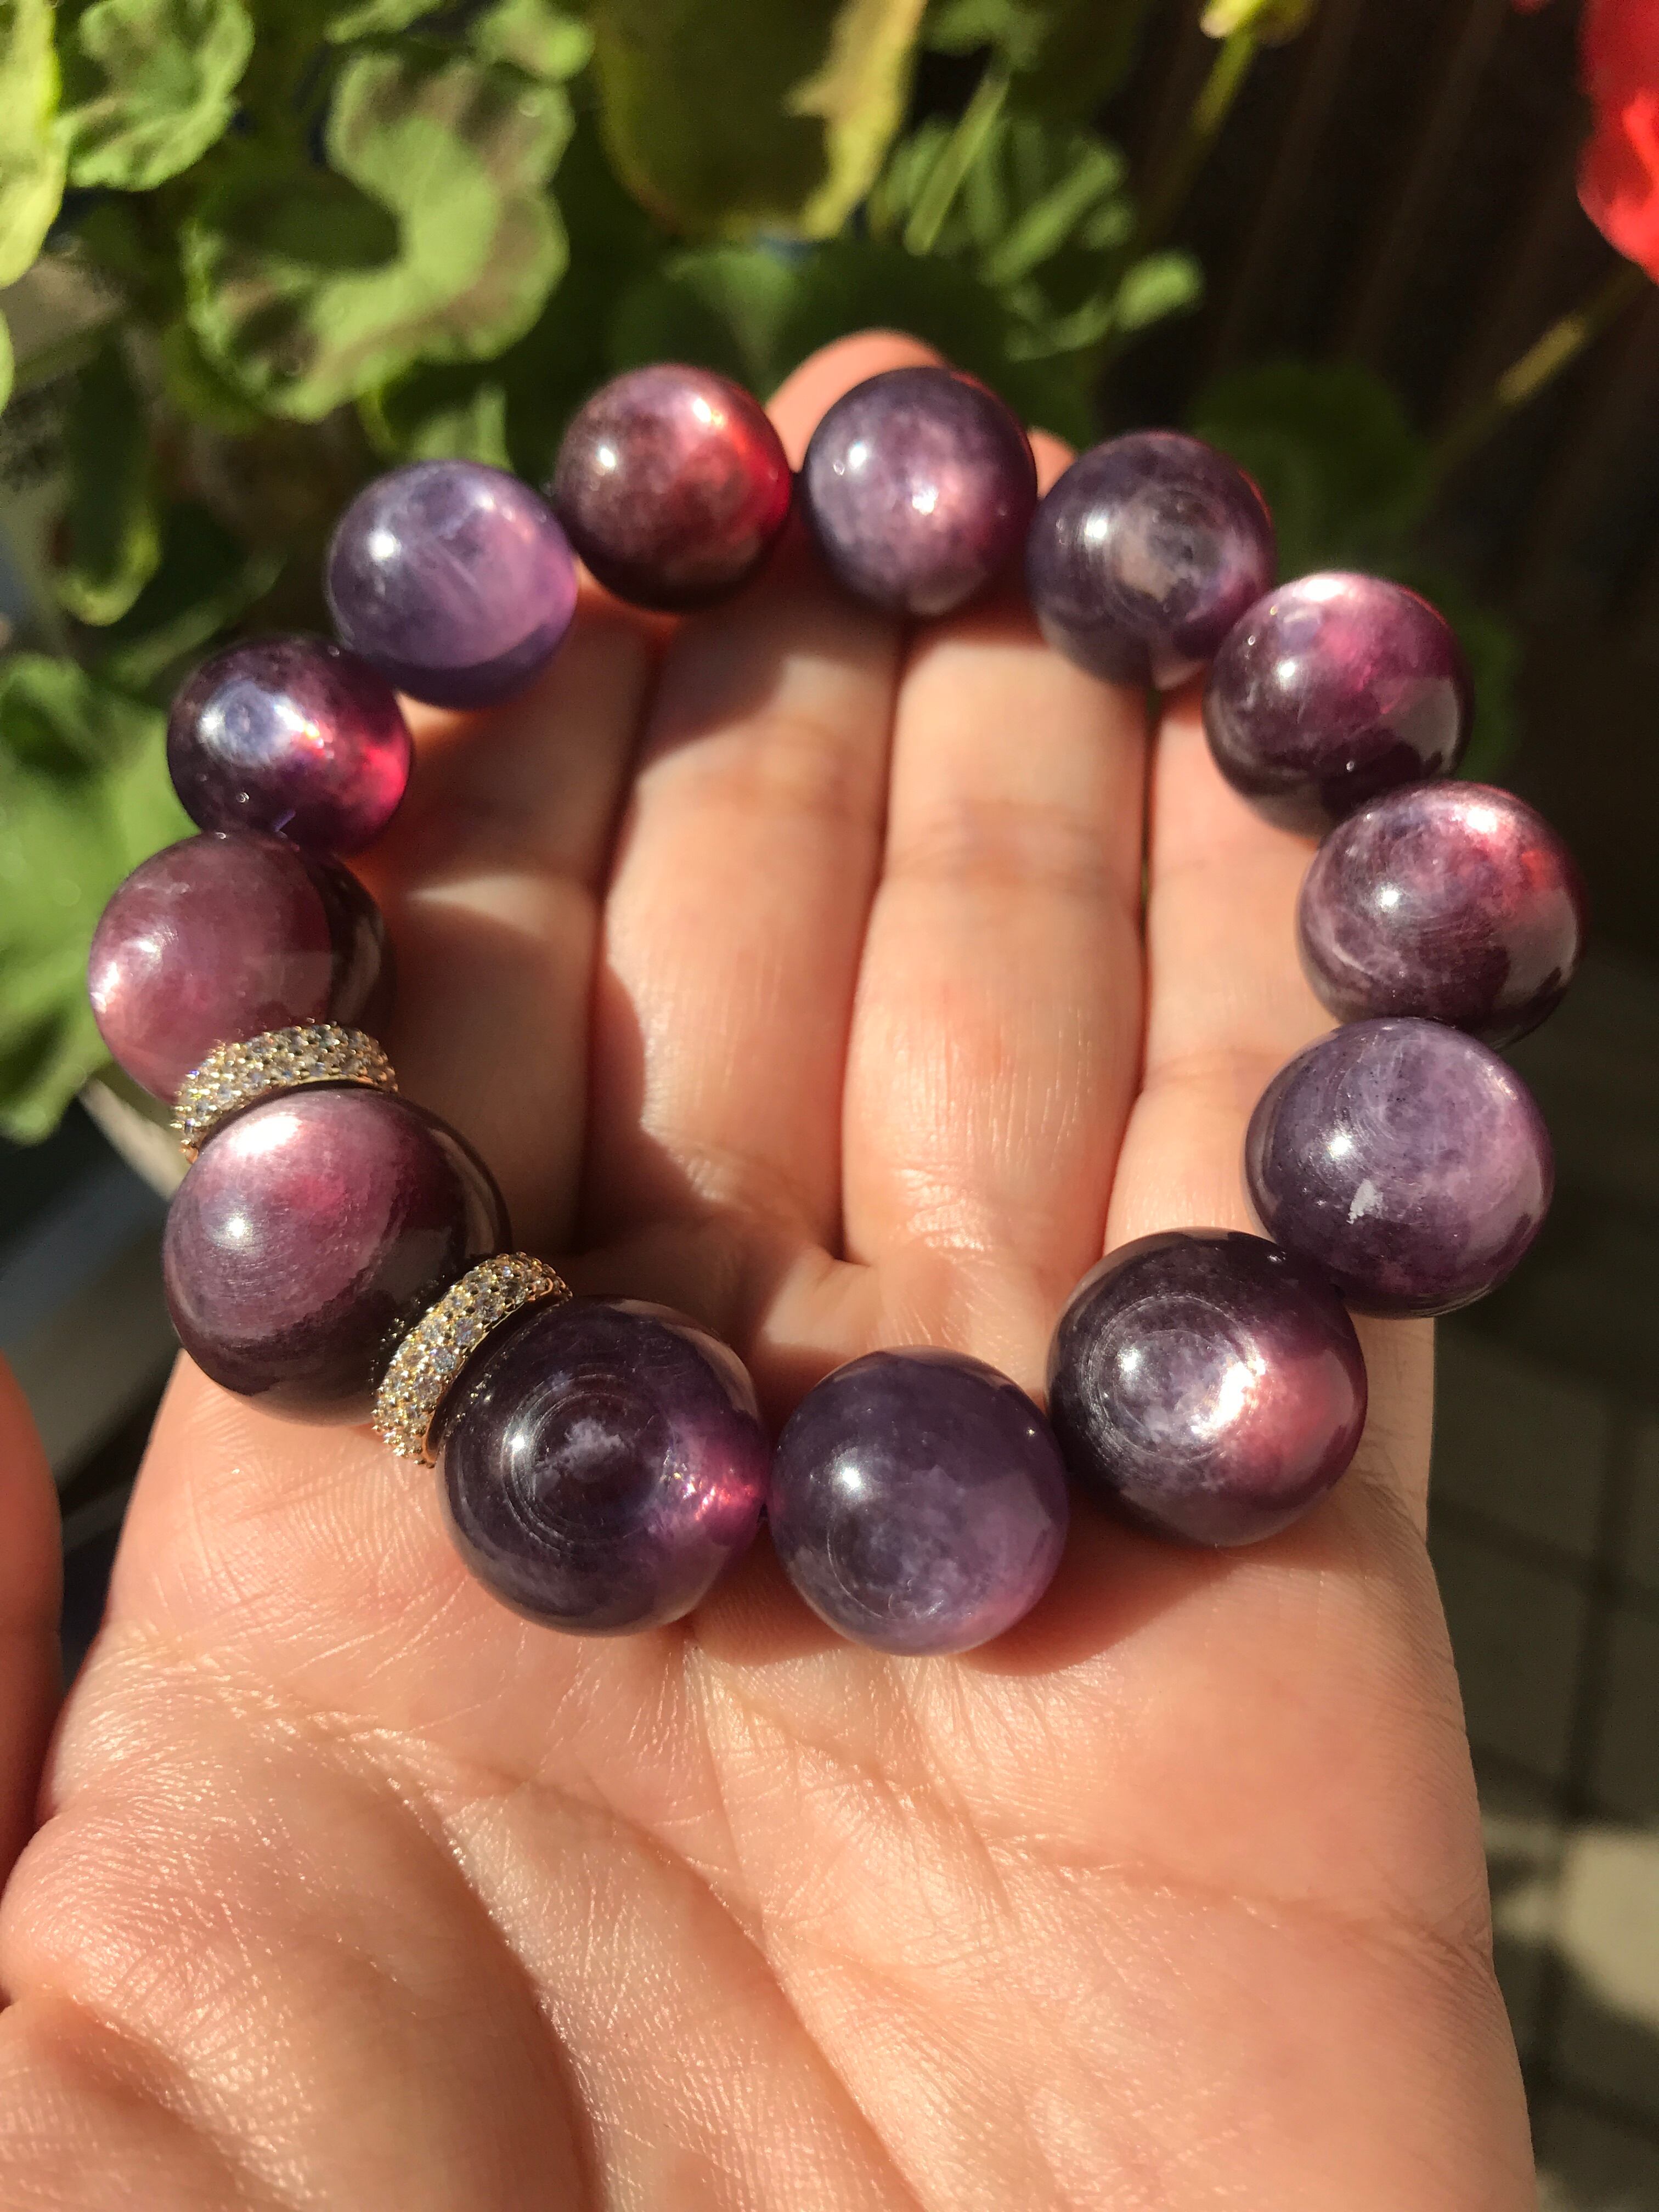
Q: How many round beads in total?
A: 13